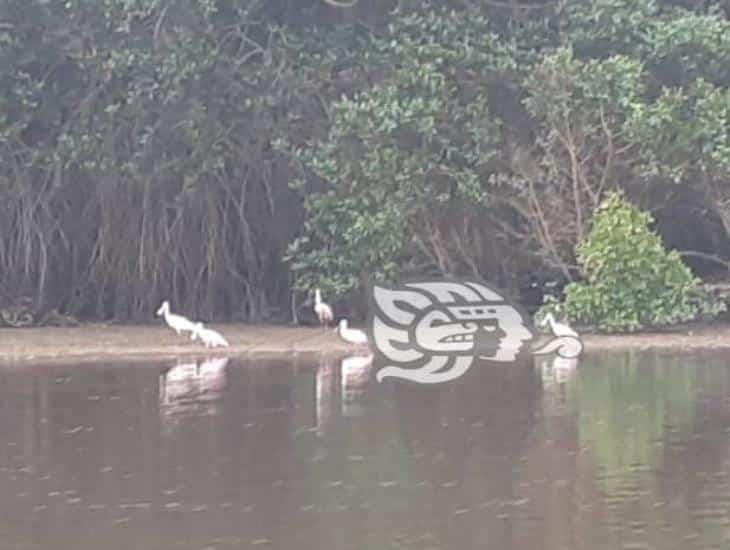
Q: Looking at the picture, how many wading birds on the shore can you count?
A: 5